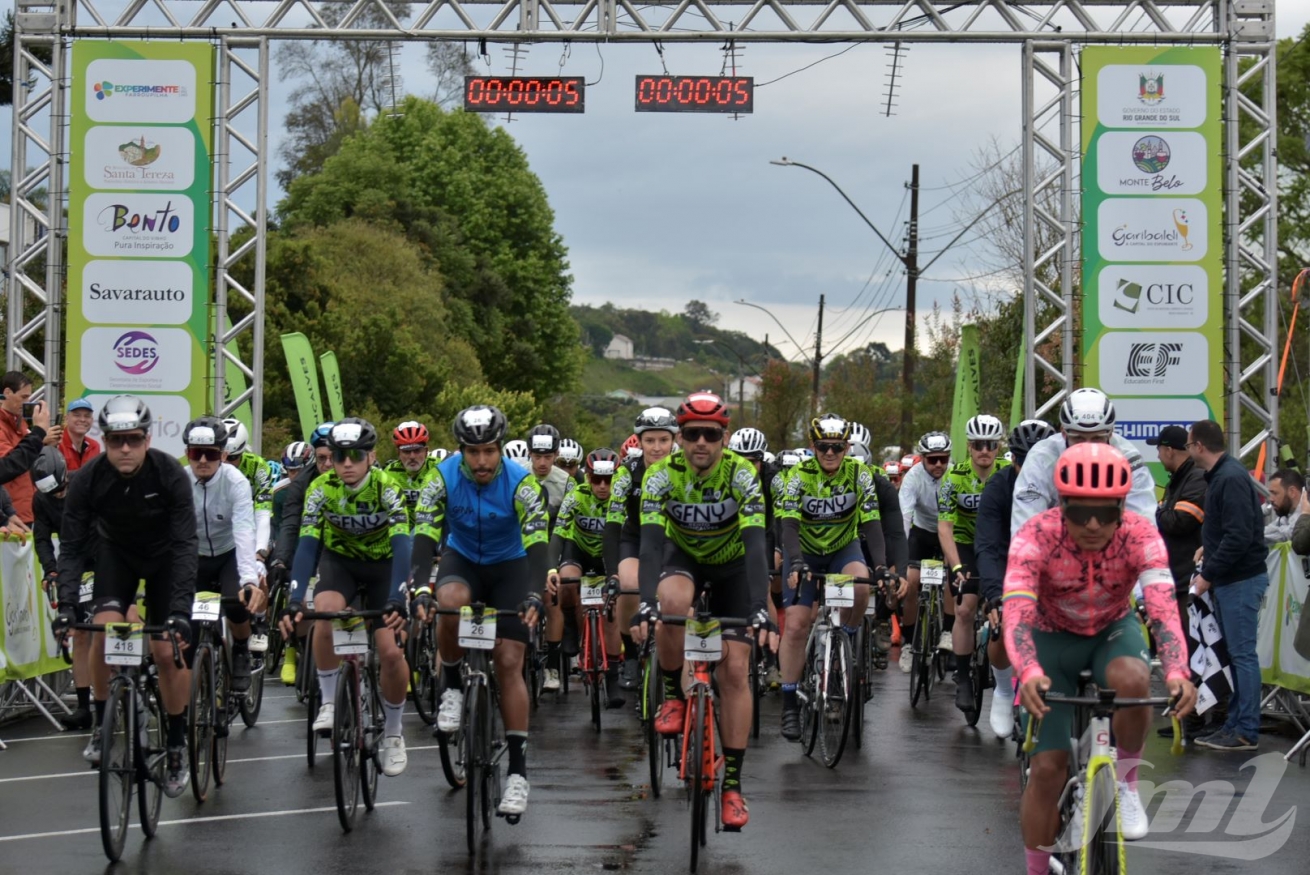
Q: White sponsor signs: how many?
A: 12